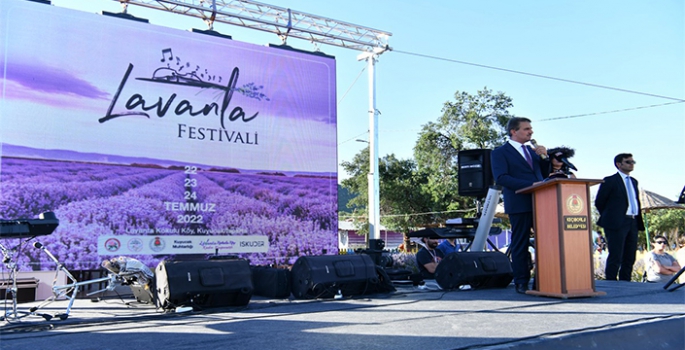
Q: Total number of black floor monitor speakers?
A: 3